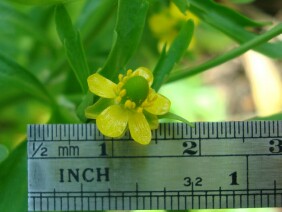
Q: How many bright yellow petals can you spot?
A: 5